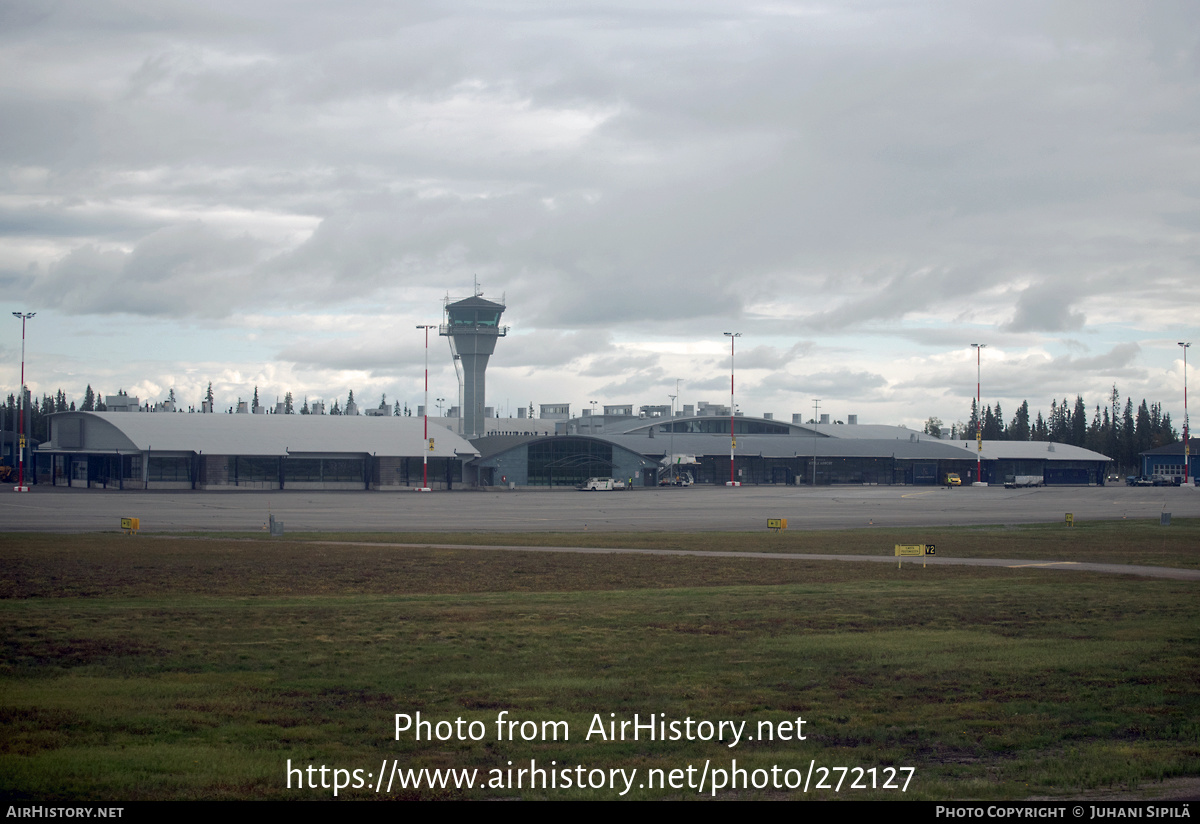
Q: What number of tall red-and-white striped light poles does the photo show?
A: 5